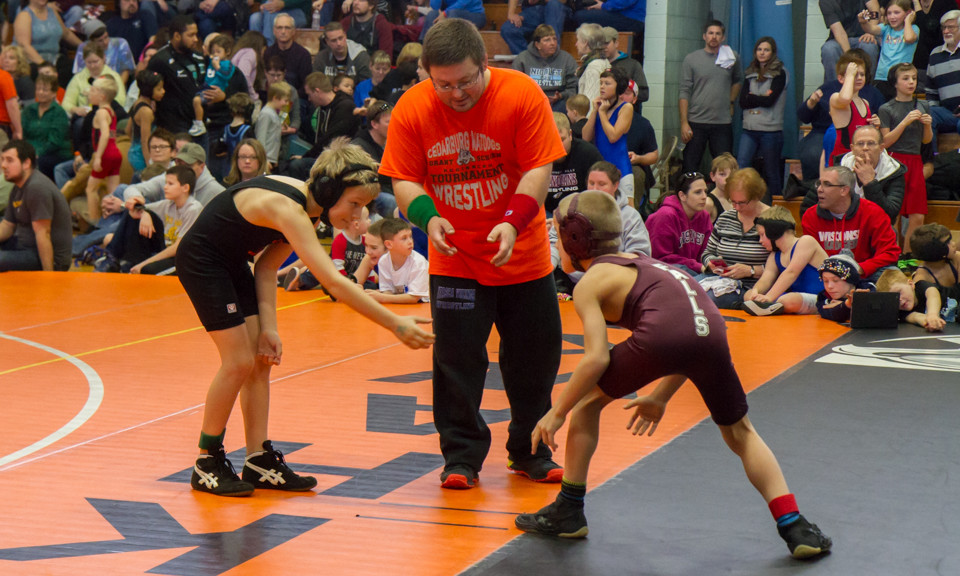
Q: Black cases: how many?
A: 1